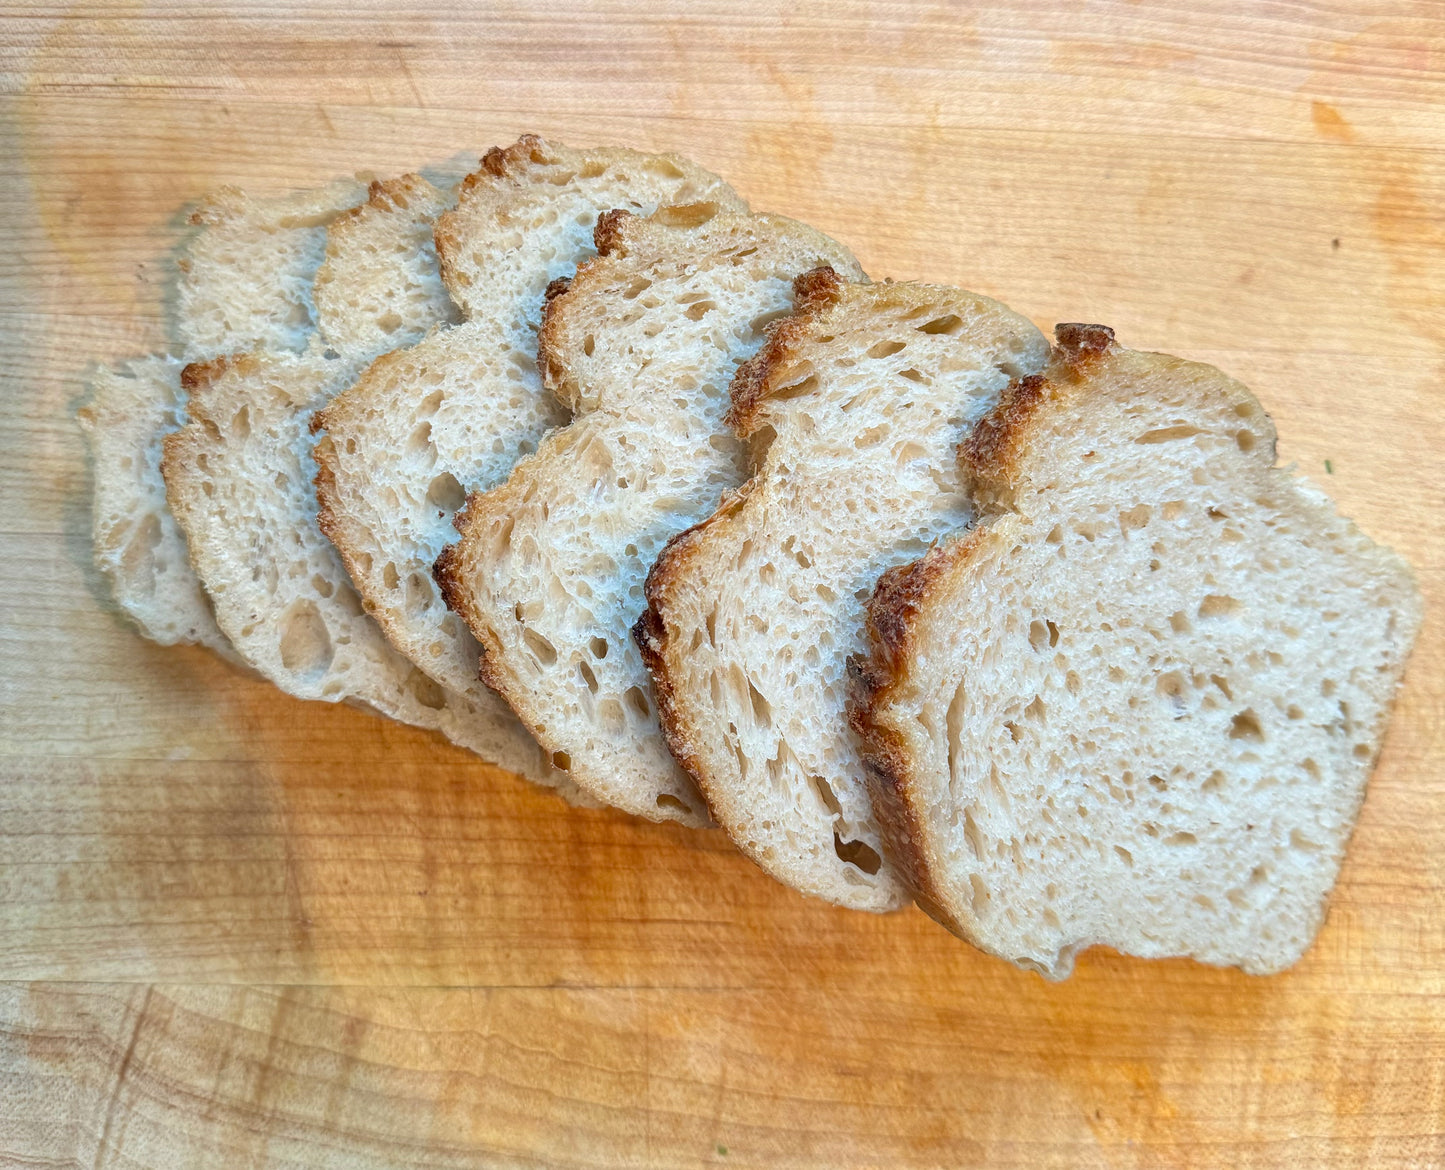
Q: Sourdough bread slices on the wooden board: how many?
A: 6